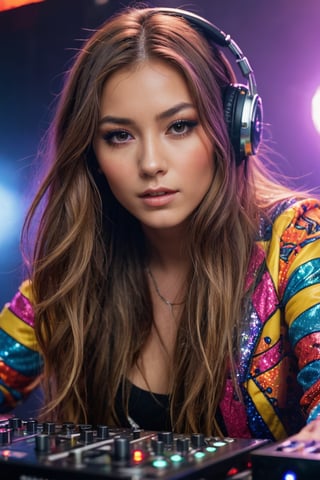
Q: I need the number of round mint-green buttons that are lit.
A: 5